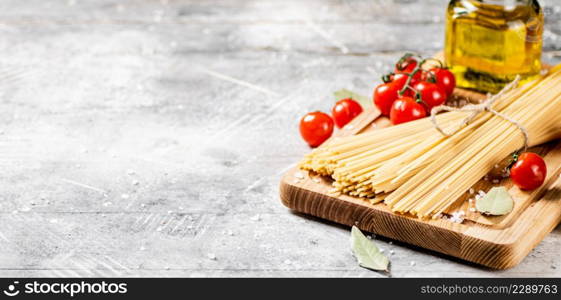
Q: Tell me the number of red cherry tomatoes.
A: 9